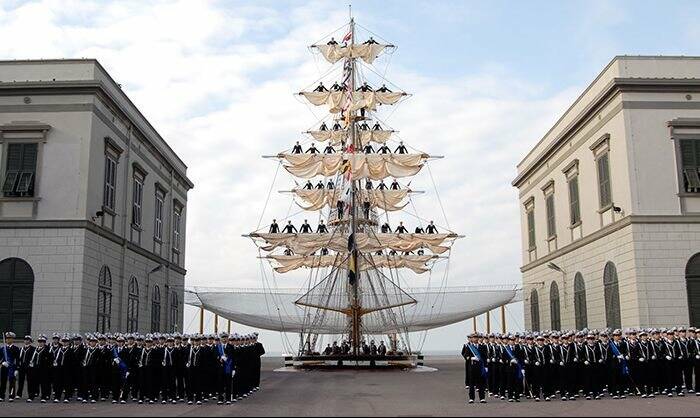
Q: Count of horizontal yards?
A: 7